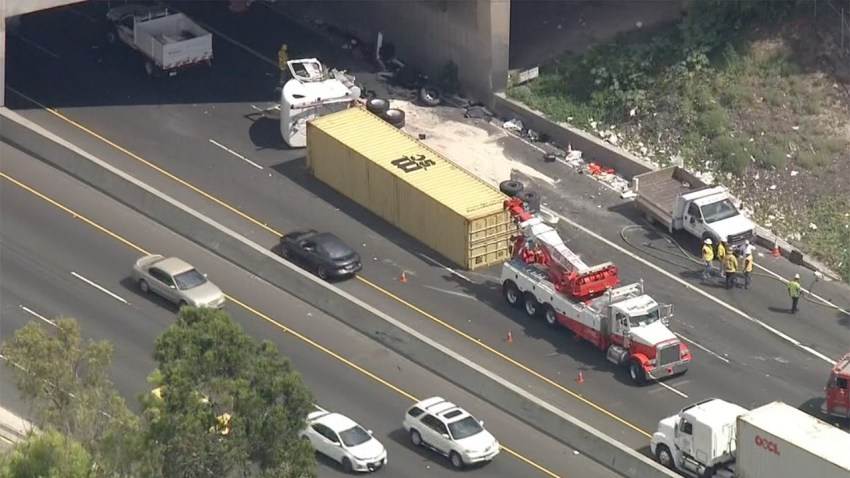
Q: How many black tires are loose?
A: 1